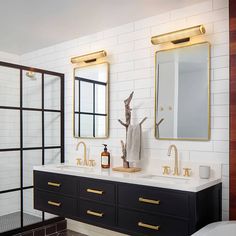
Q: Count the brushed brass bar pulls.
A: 6